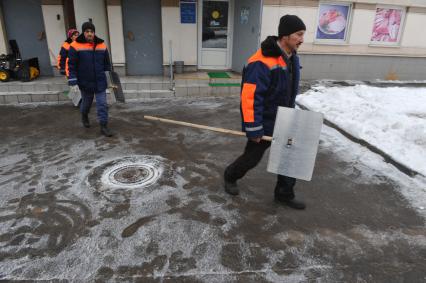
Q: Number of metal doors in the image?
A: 3